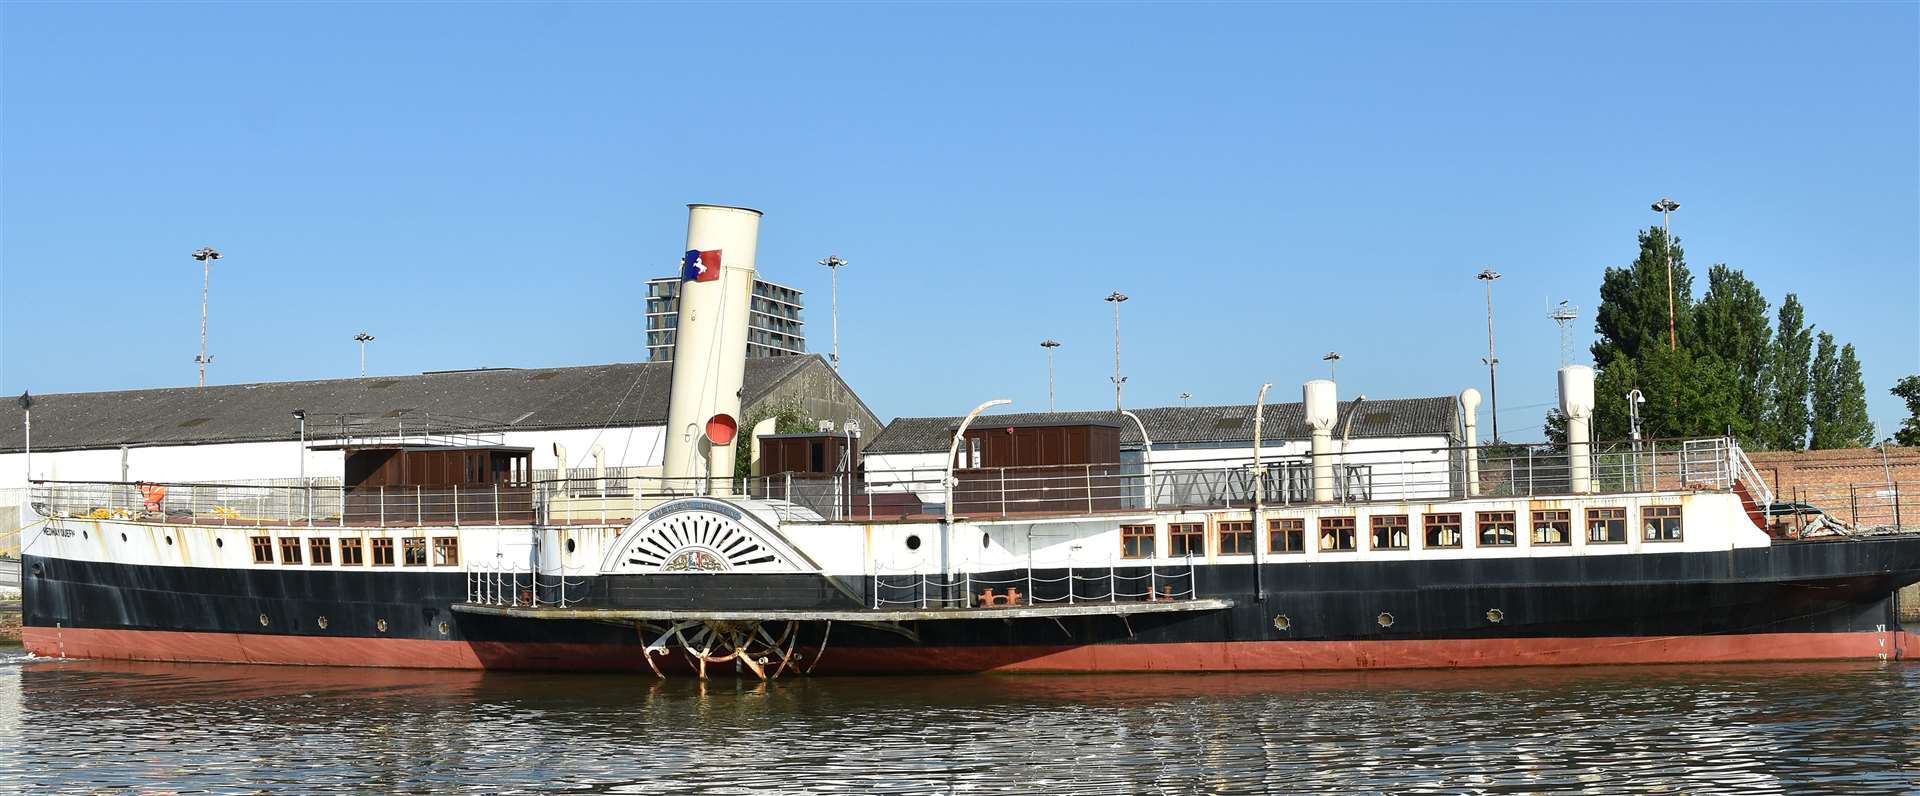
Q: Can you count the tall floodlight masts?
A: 9